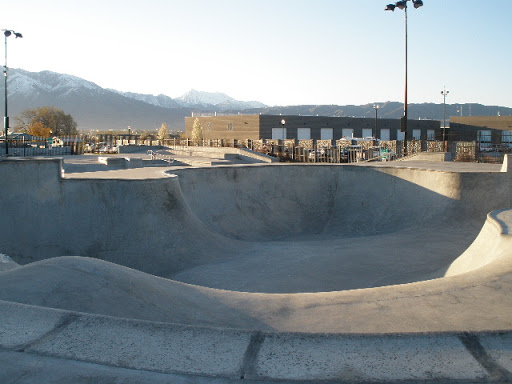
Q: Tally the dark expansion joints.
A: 3